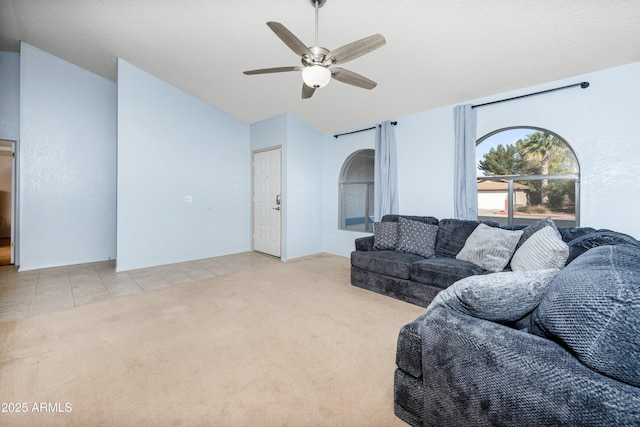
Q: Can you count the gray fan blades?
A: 5